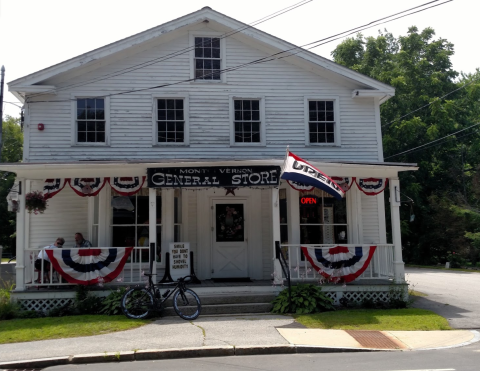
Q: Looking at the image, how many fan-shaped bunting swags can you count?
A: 8